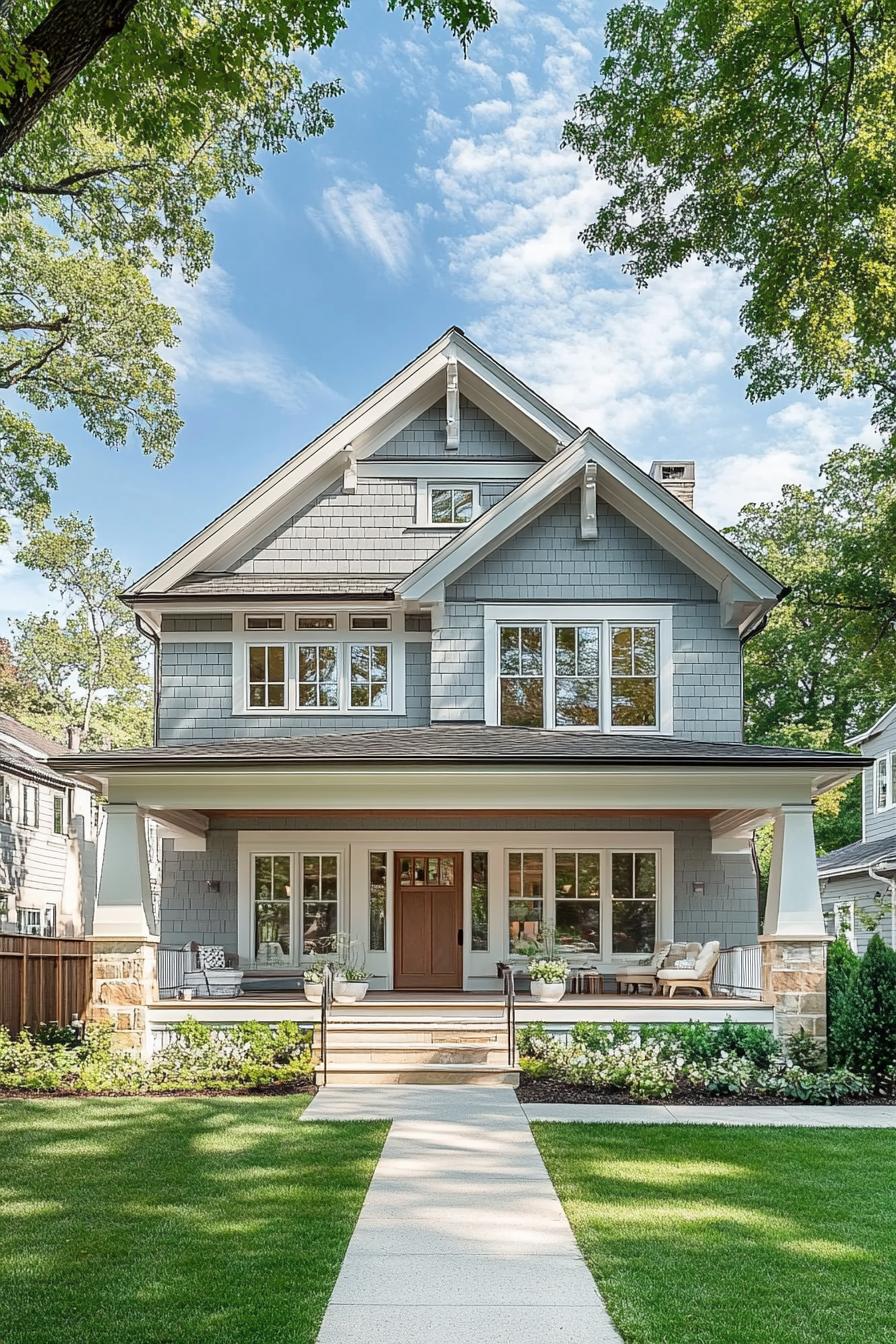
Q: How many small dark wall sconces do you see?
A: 2